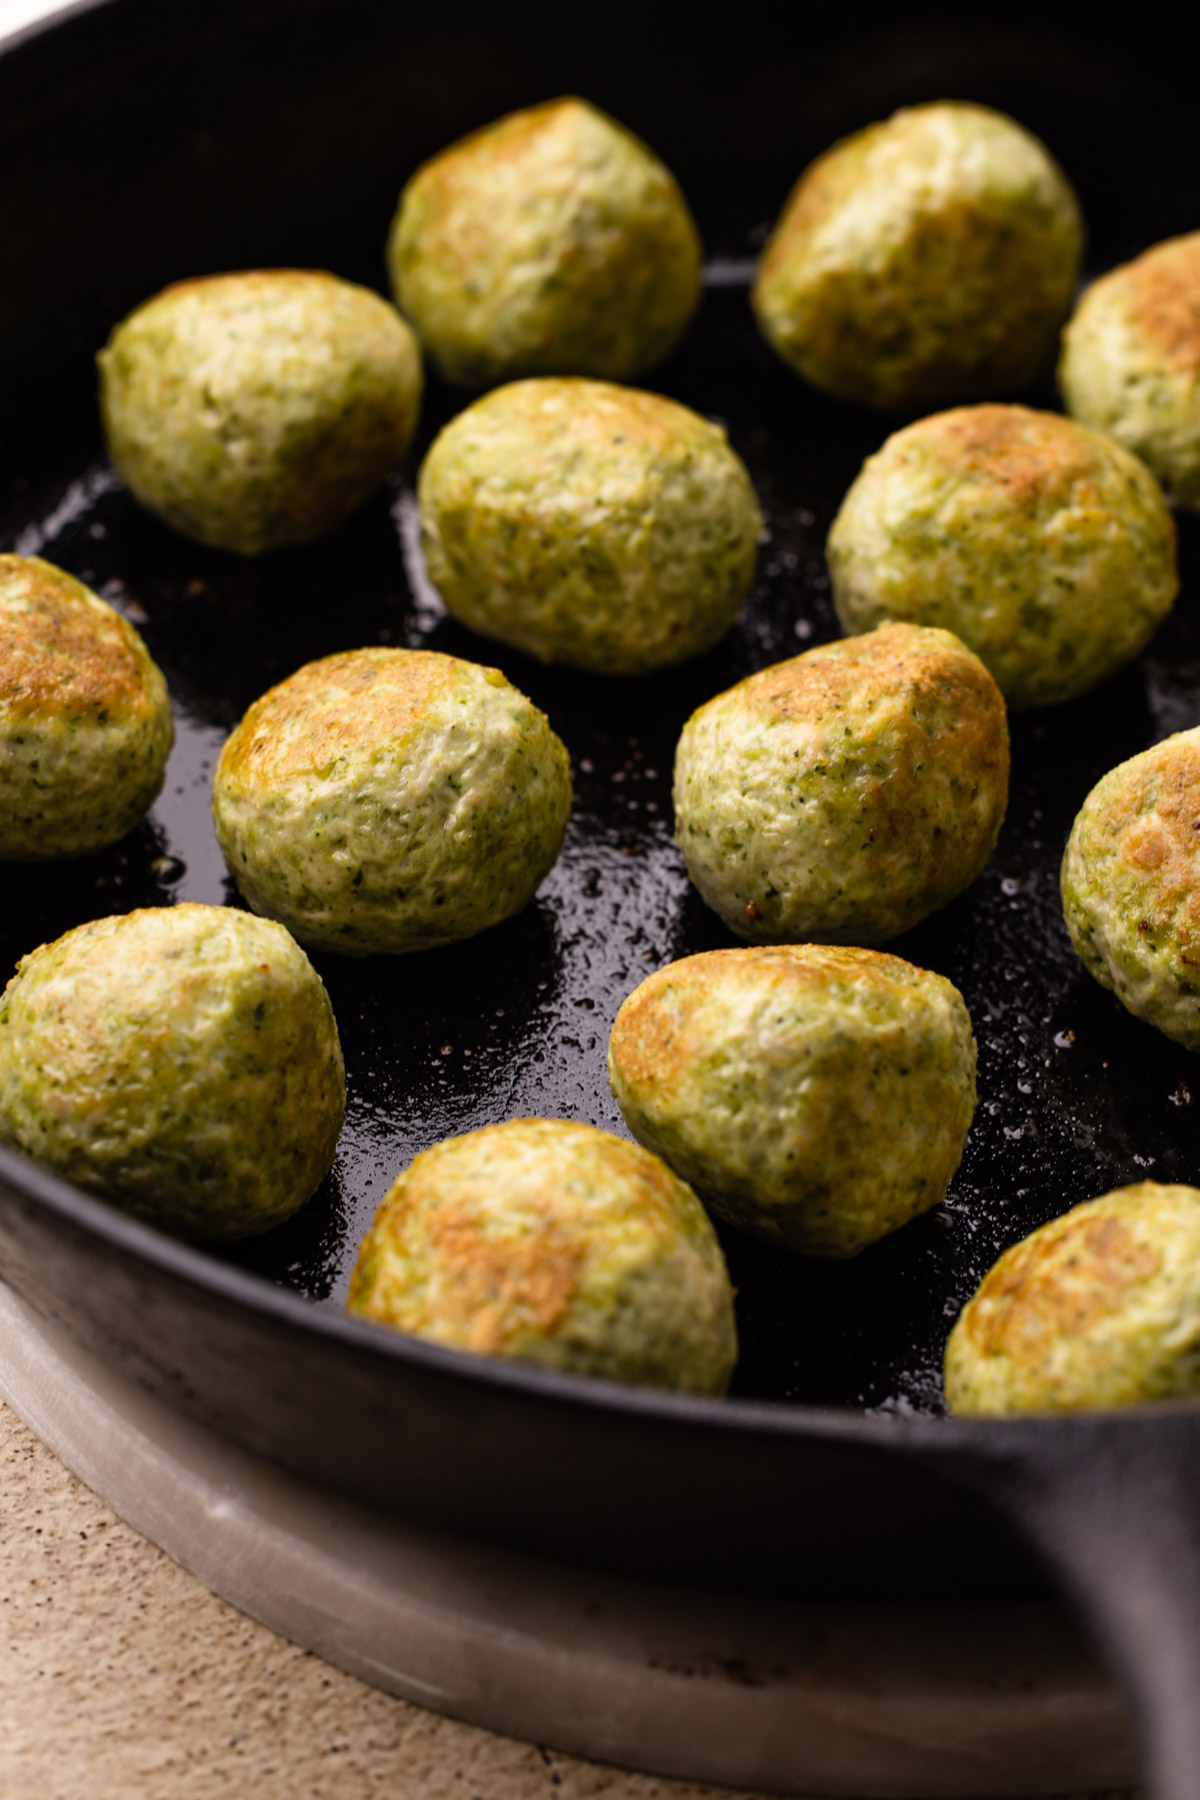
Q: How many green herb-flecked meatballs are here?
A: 14